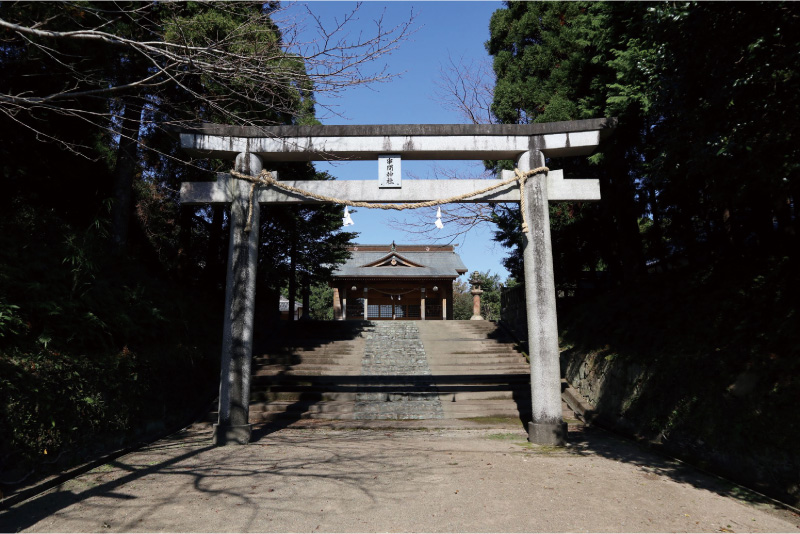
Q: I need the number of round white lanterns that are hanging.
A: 2